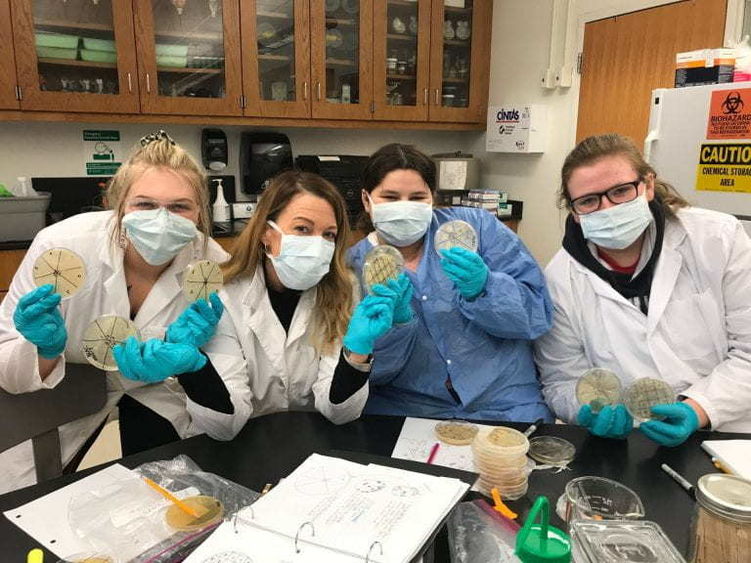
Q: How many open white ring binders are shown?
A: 1